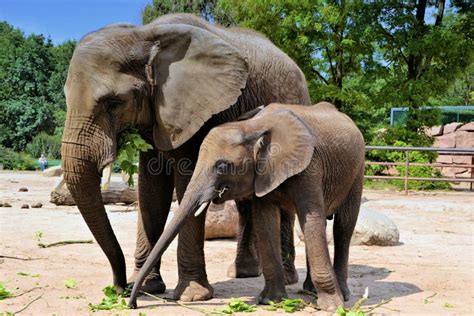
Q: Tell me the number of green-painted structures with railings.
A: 1